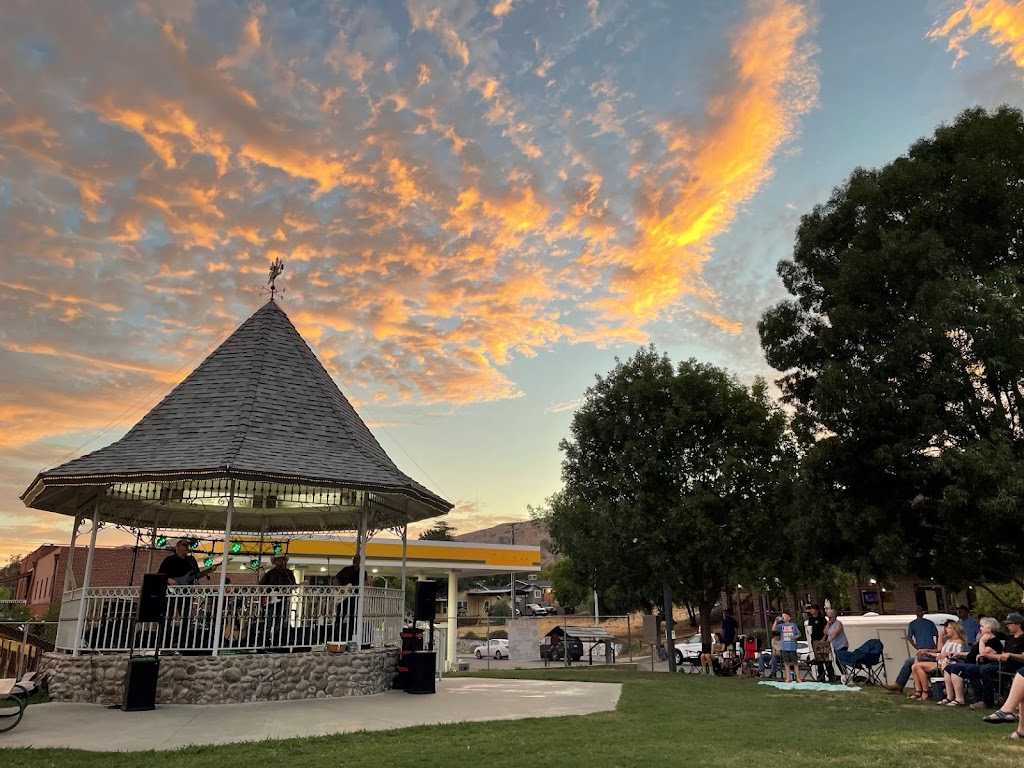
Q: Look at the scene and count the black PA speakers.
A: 4